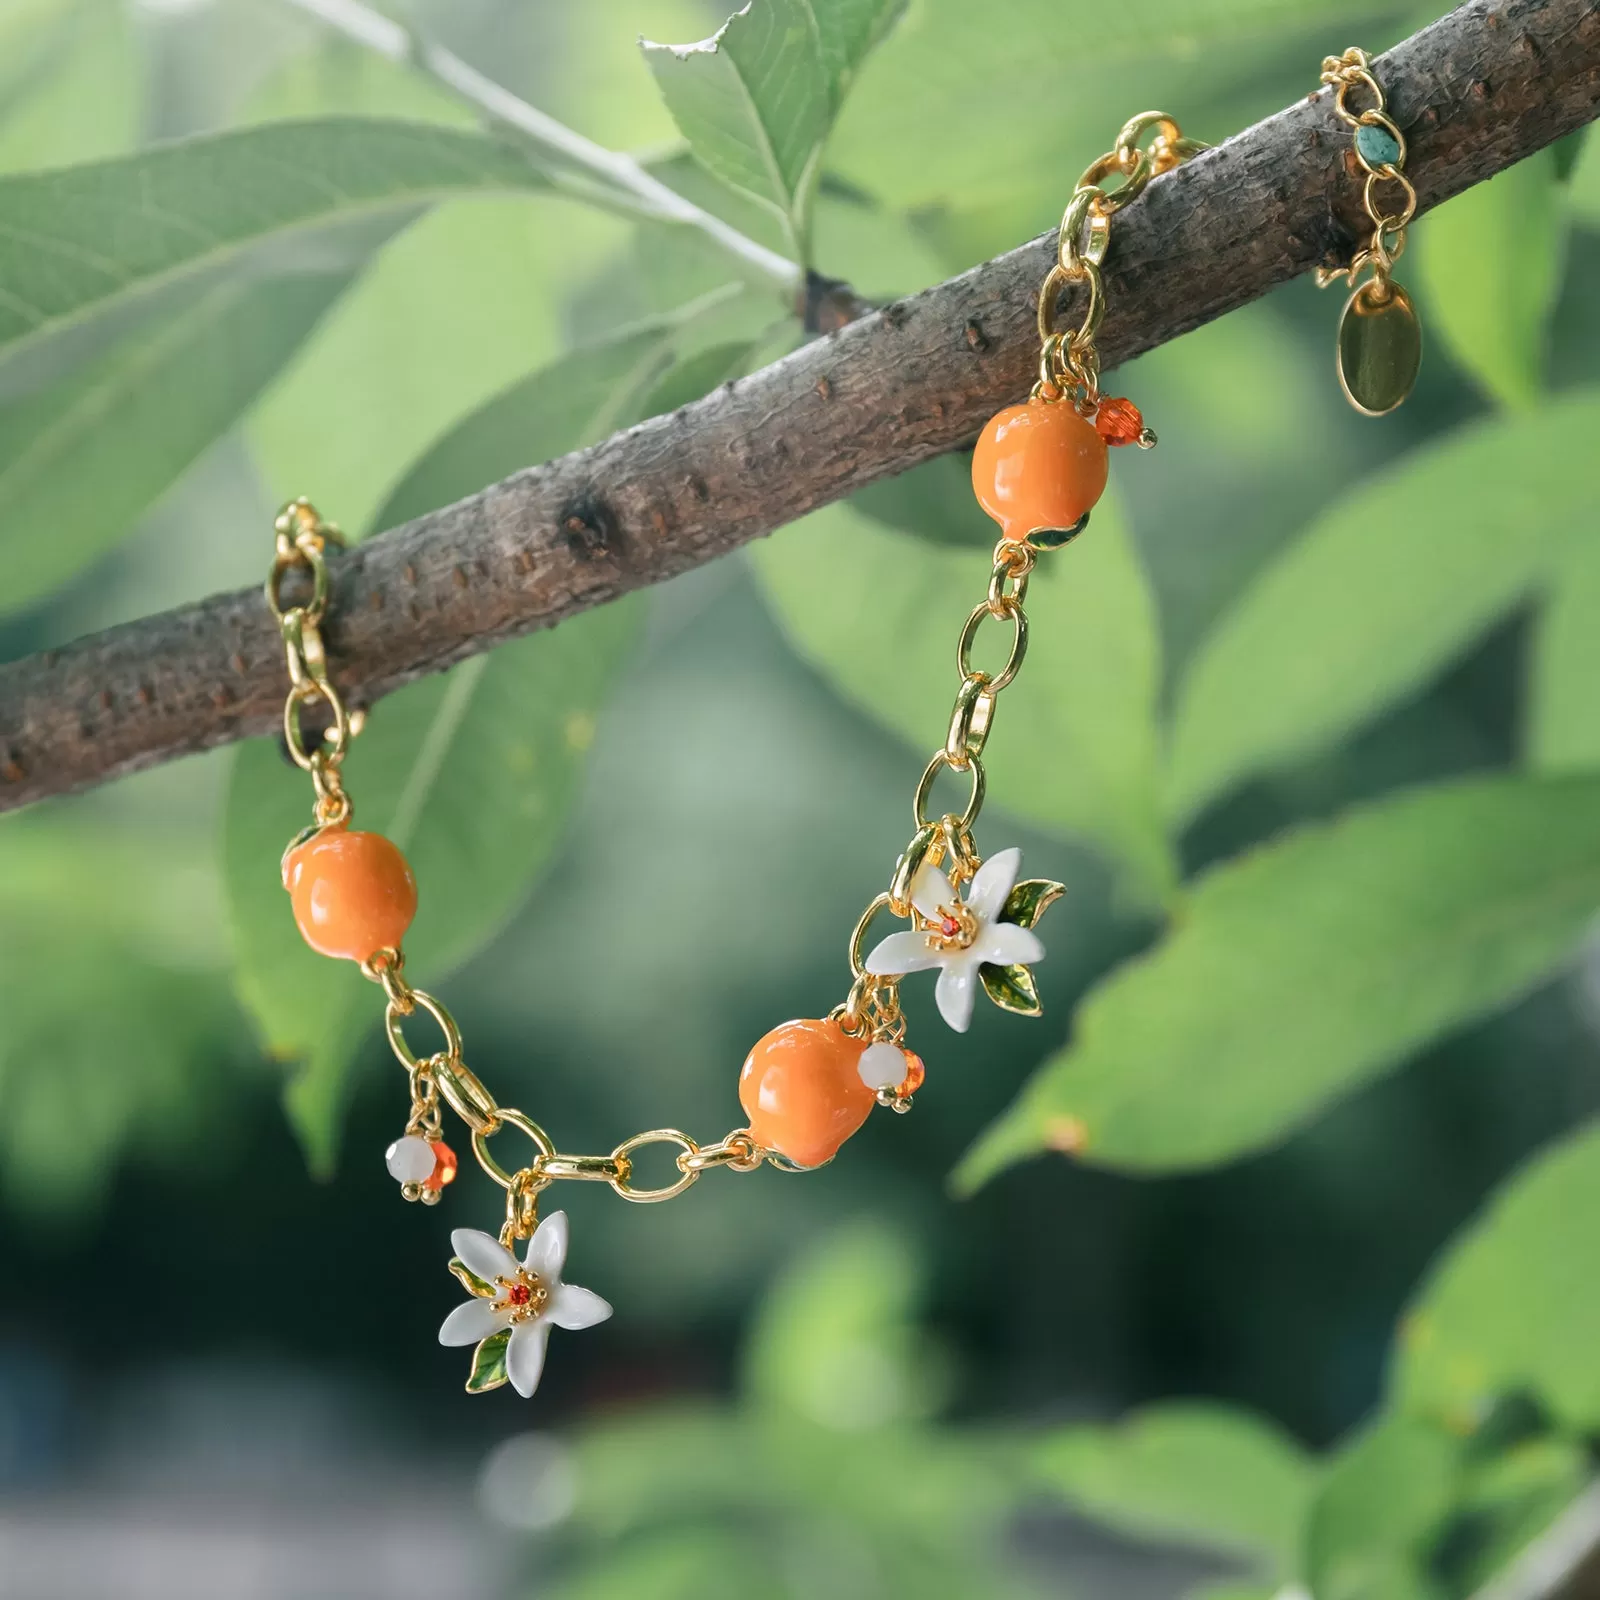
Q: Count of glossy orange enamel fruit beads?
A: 3